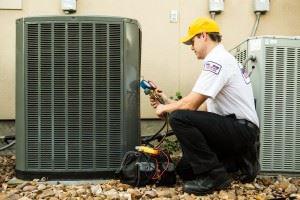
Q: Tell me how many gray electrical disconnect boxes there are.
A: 3